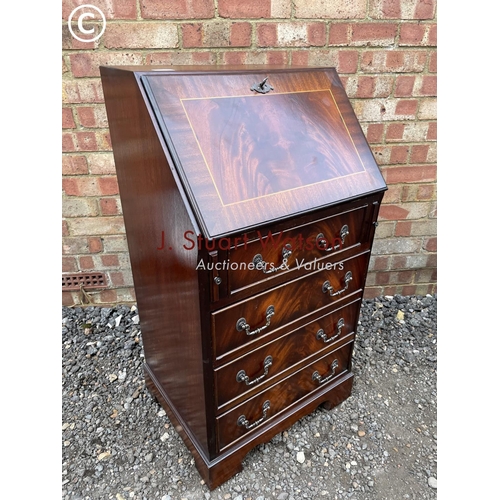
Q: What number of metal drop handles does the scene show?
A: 8